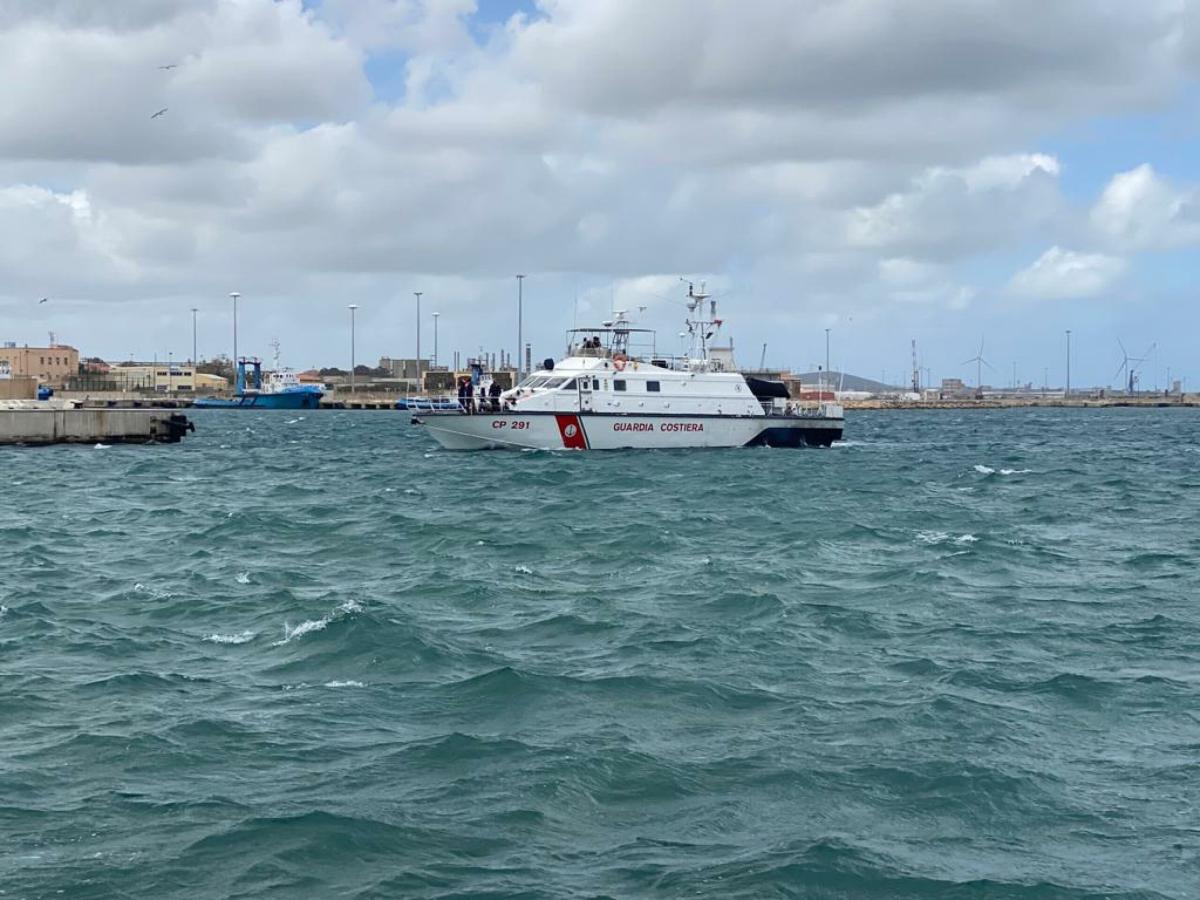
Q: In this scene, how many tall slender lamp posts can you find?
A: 8